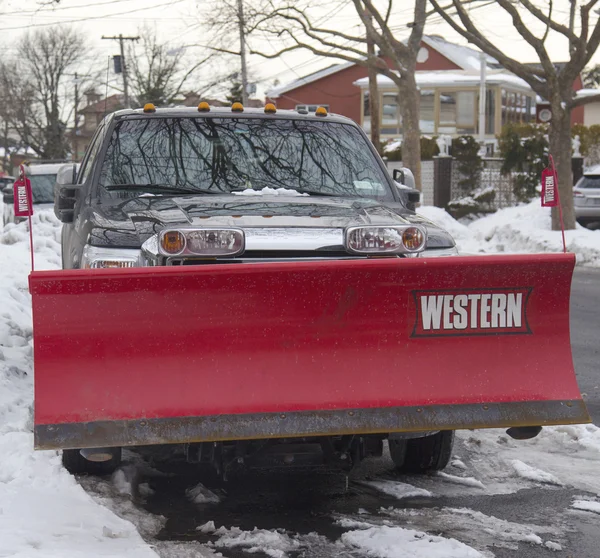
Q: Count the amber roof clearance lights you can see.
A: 5